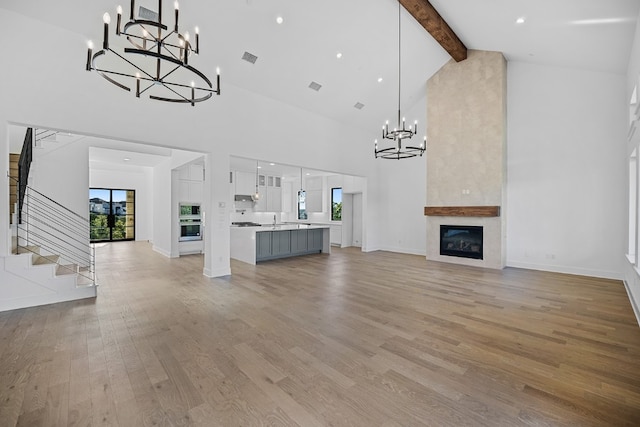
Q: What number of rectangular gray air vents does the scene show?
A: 4